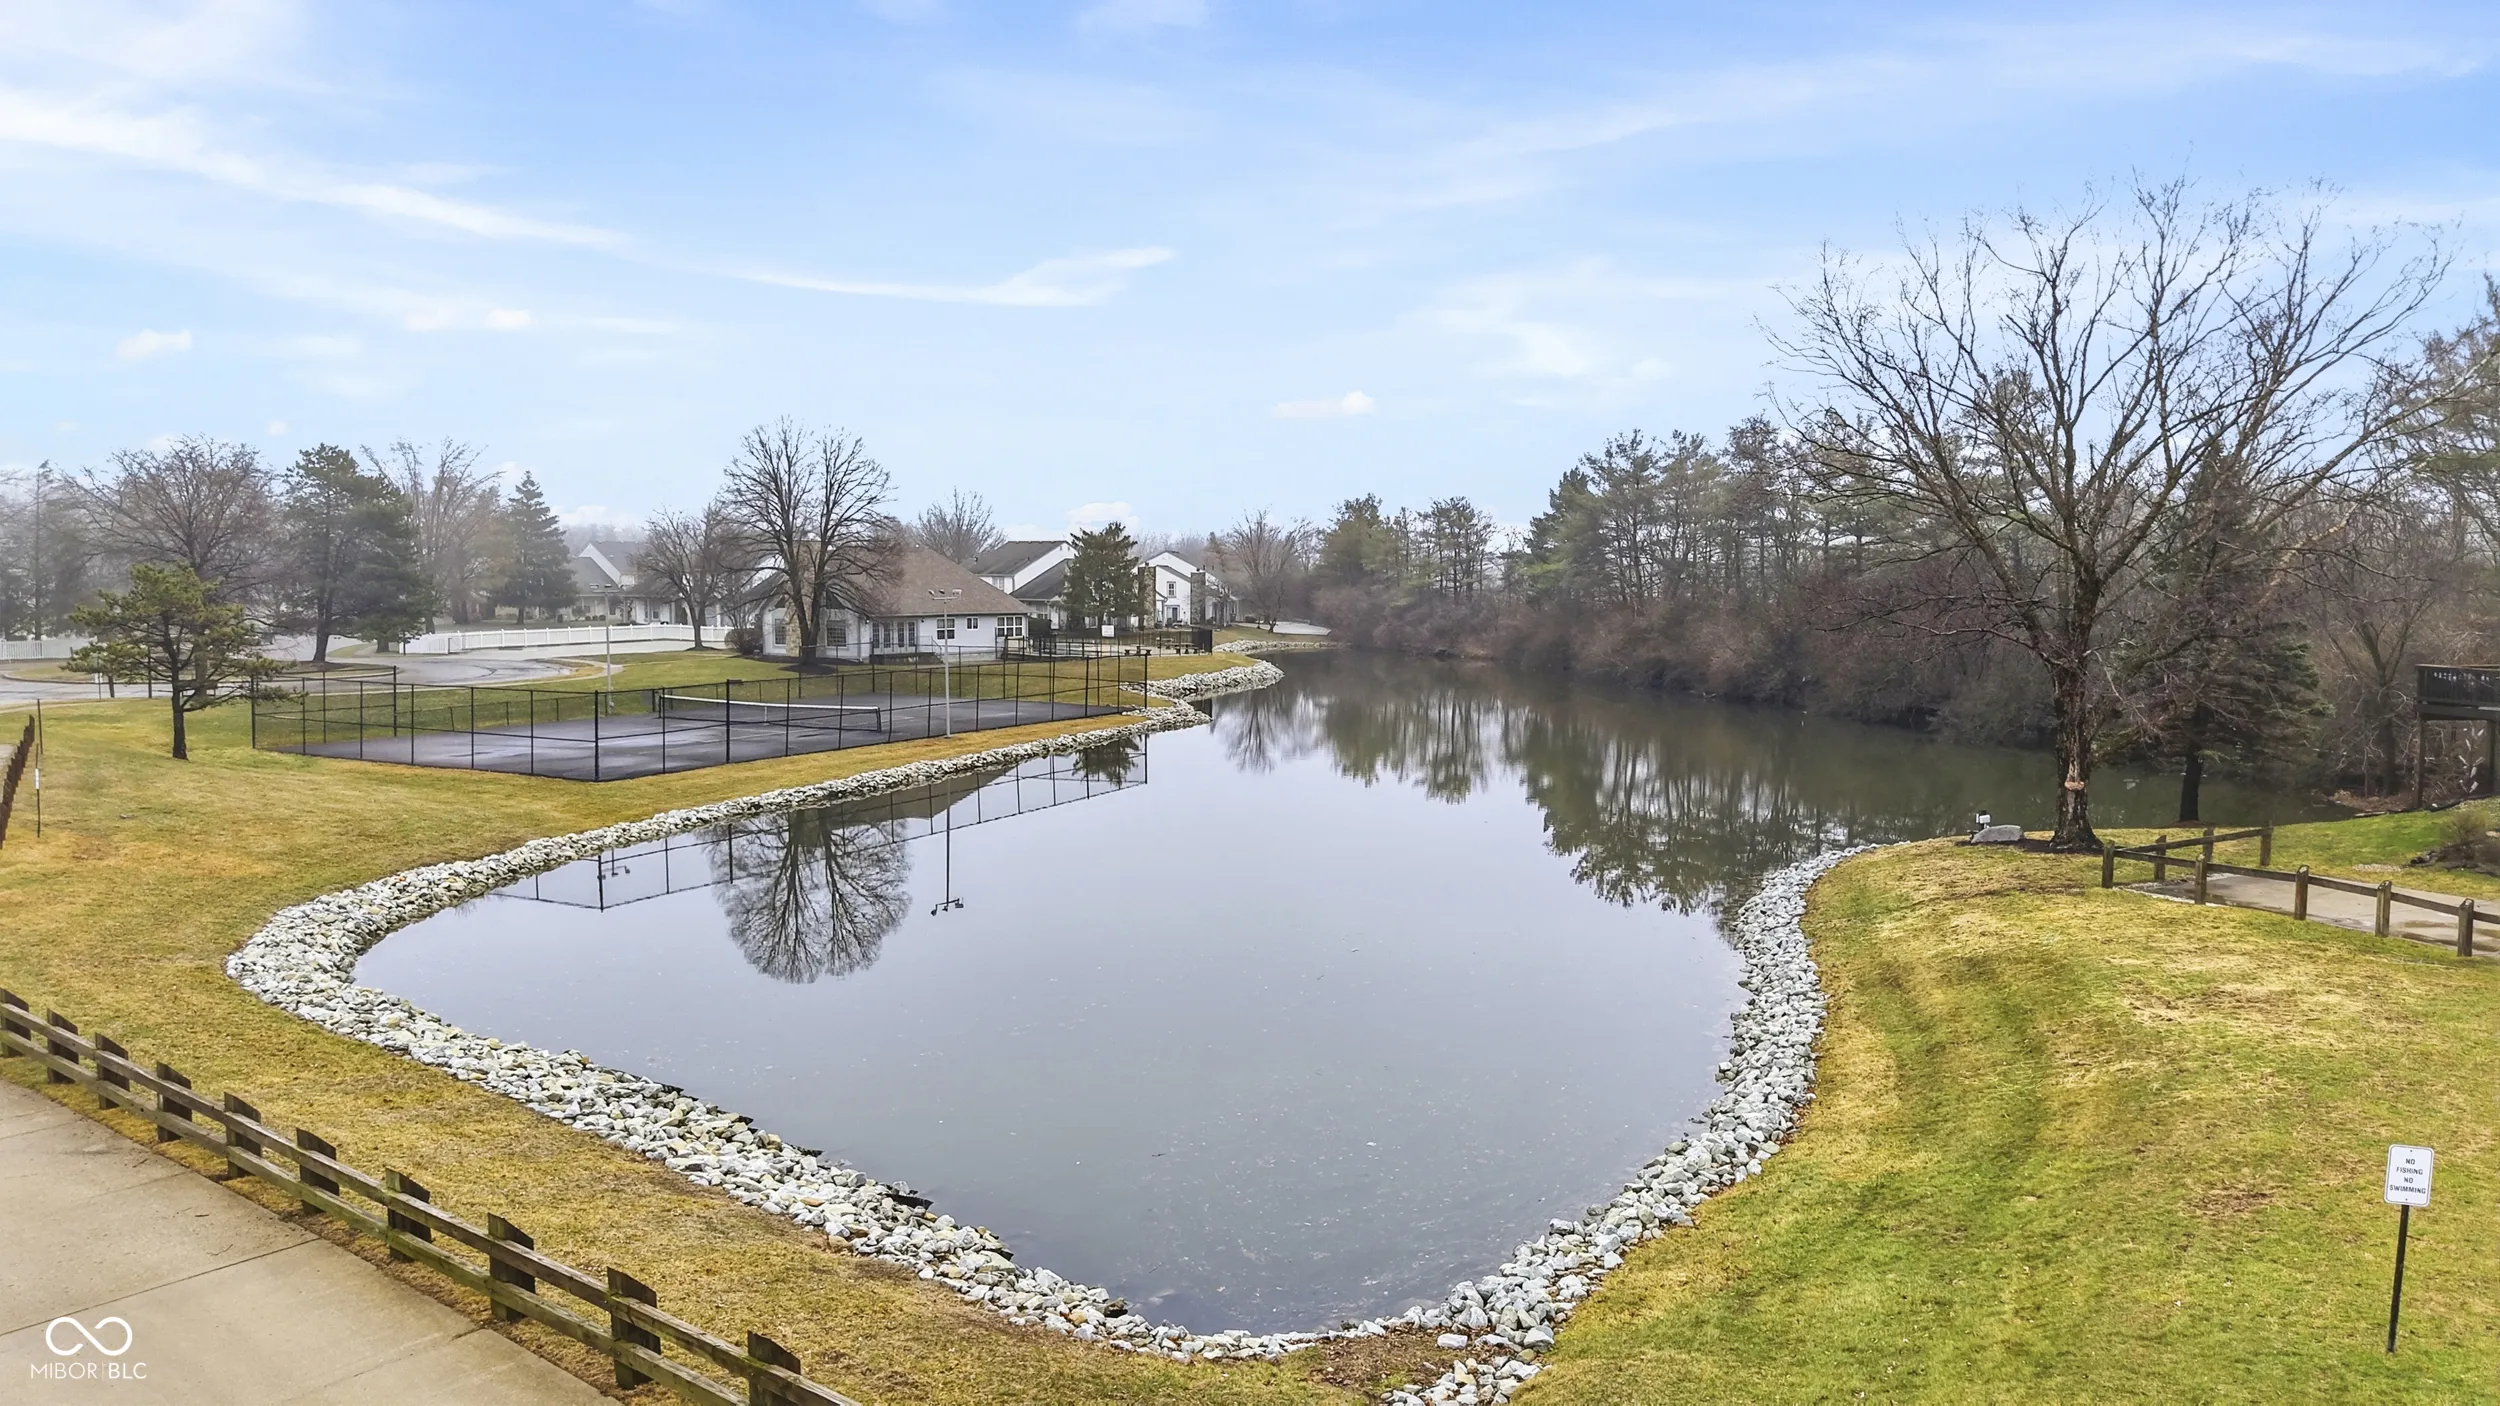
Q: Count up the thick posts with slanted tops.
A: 10